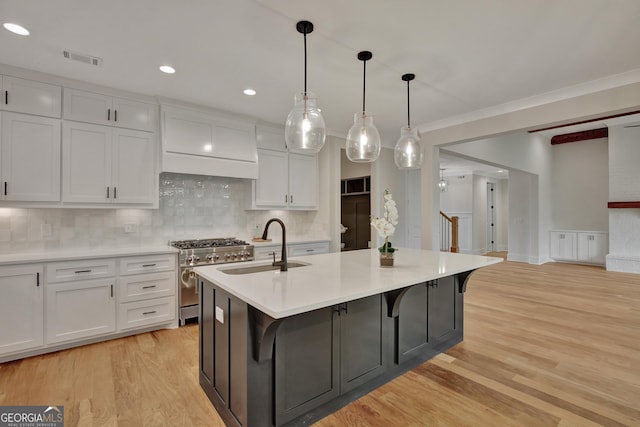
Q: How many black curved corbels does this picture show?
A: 3